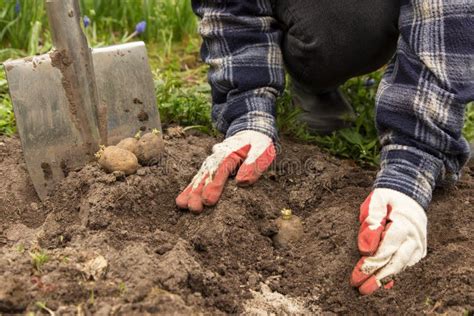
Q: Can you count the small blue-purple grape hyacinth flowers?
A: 3